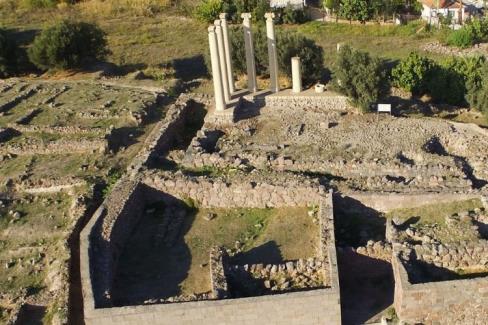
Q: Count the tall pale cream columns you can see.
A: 5